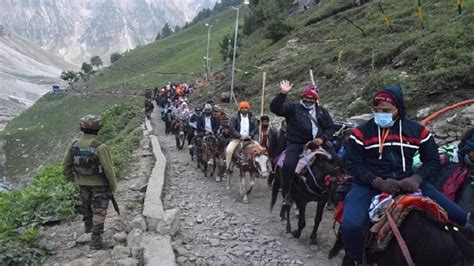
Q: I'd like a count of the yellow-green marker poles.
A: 3